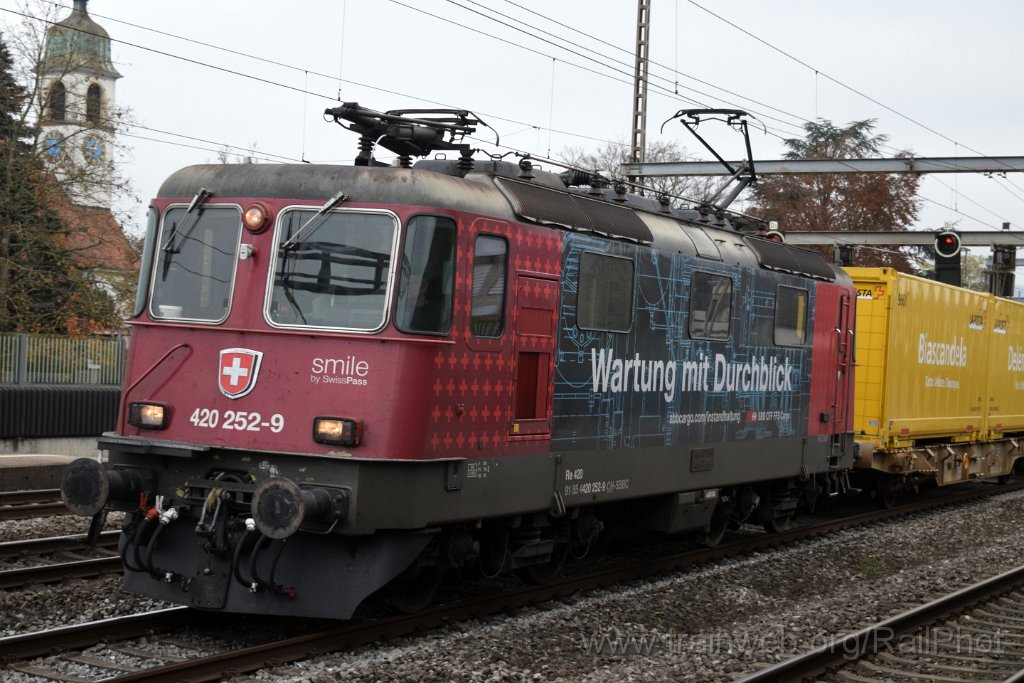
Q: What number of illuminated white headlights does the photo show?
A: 3